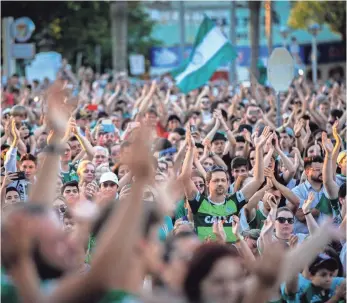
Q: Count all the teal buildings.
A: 1